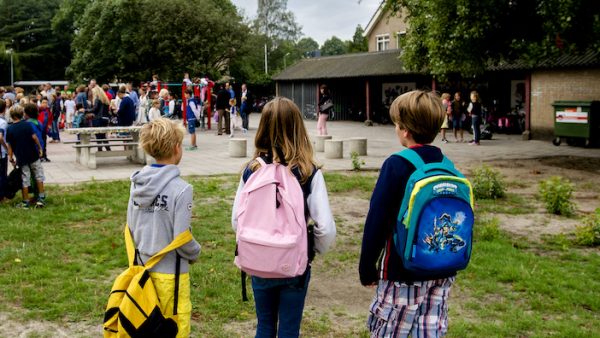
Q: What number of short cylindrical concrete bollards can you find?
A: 4